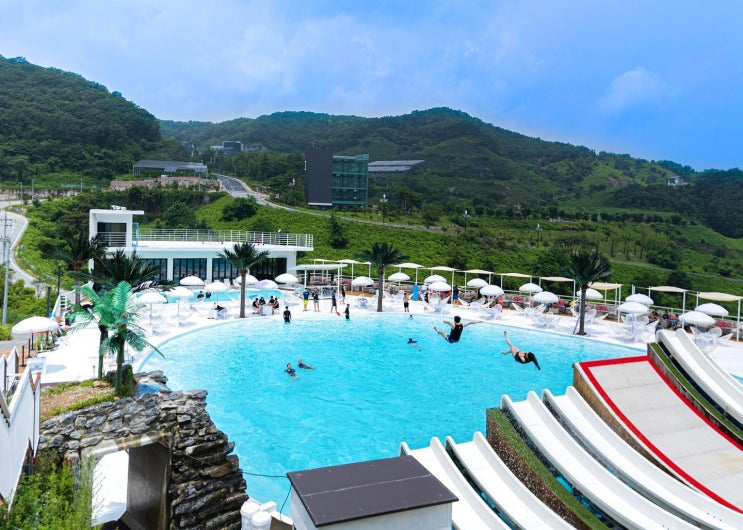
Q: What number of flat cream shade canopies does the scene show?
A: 11